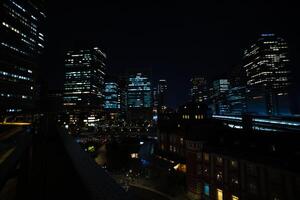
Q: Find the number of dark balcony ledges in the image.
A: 1